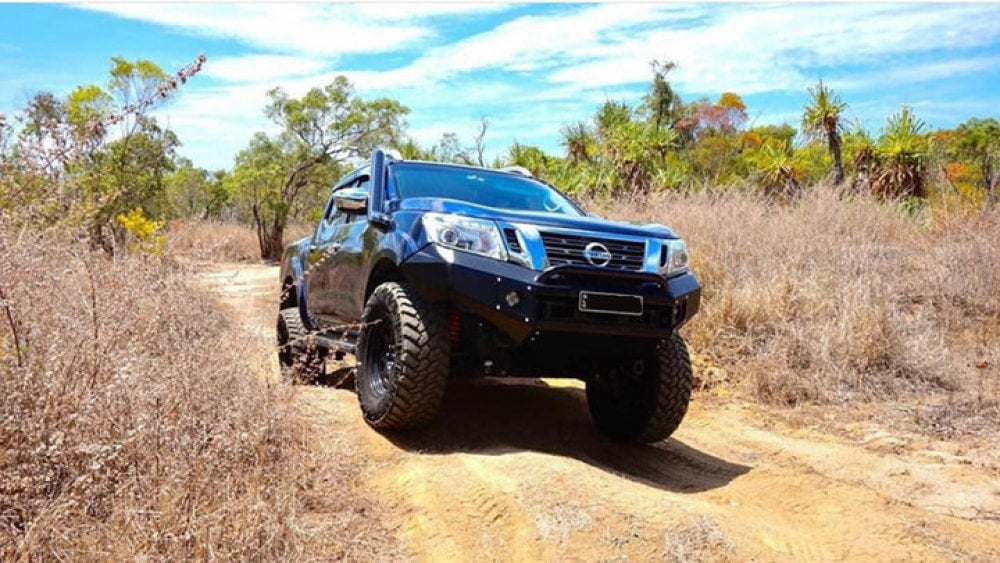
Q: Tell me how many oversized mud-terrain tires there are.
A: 3